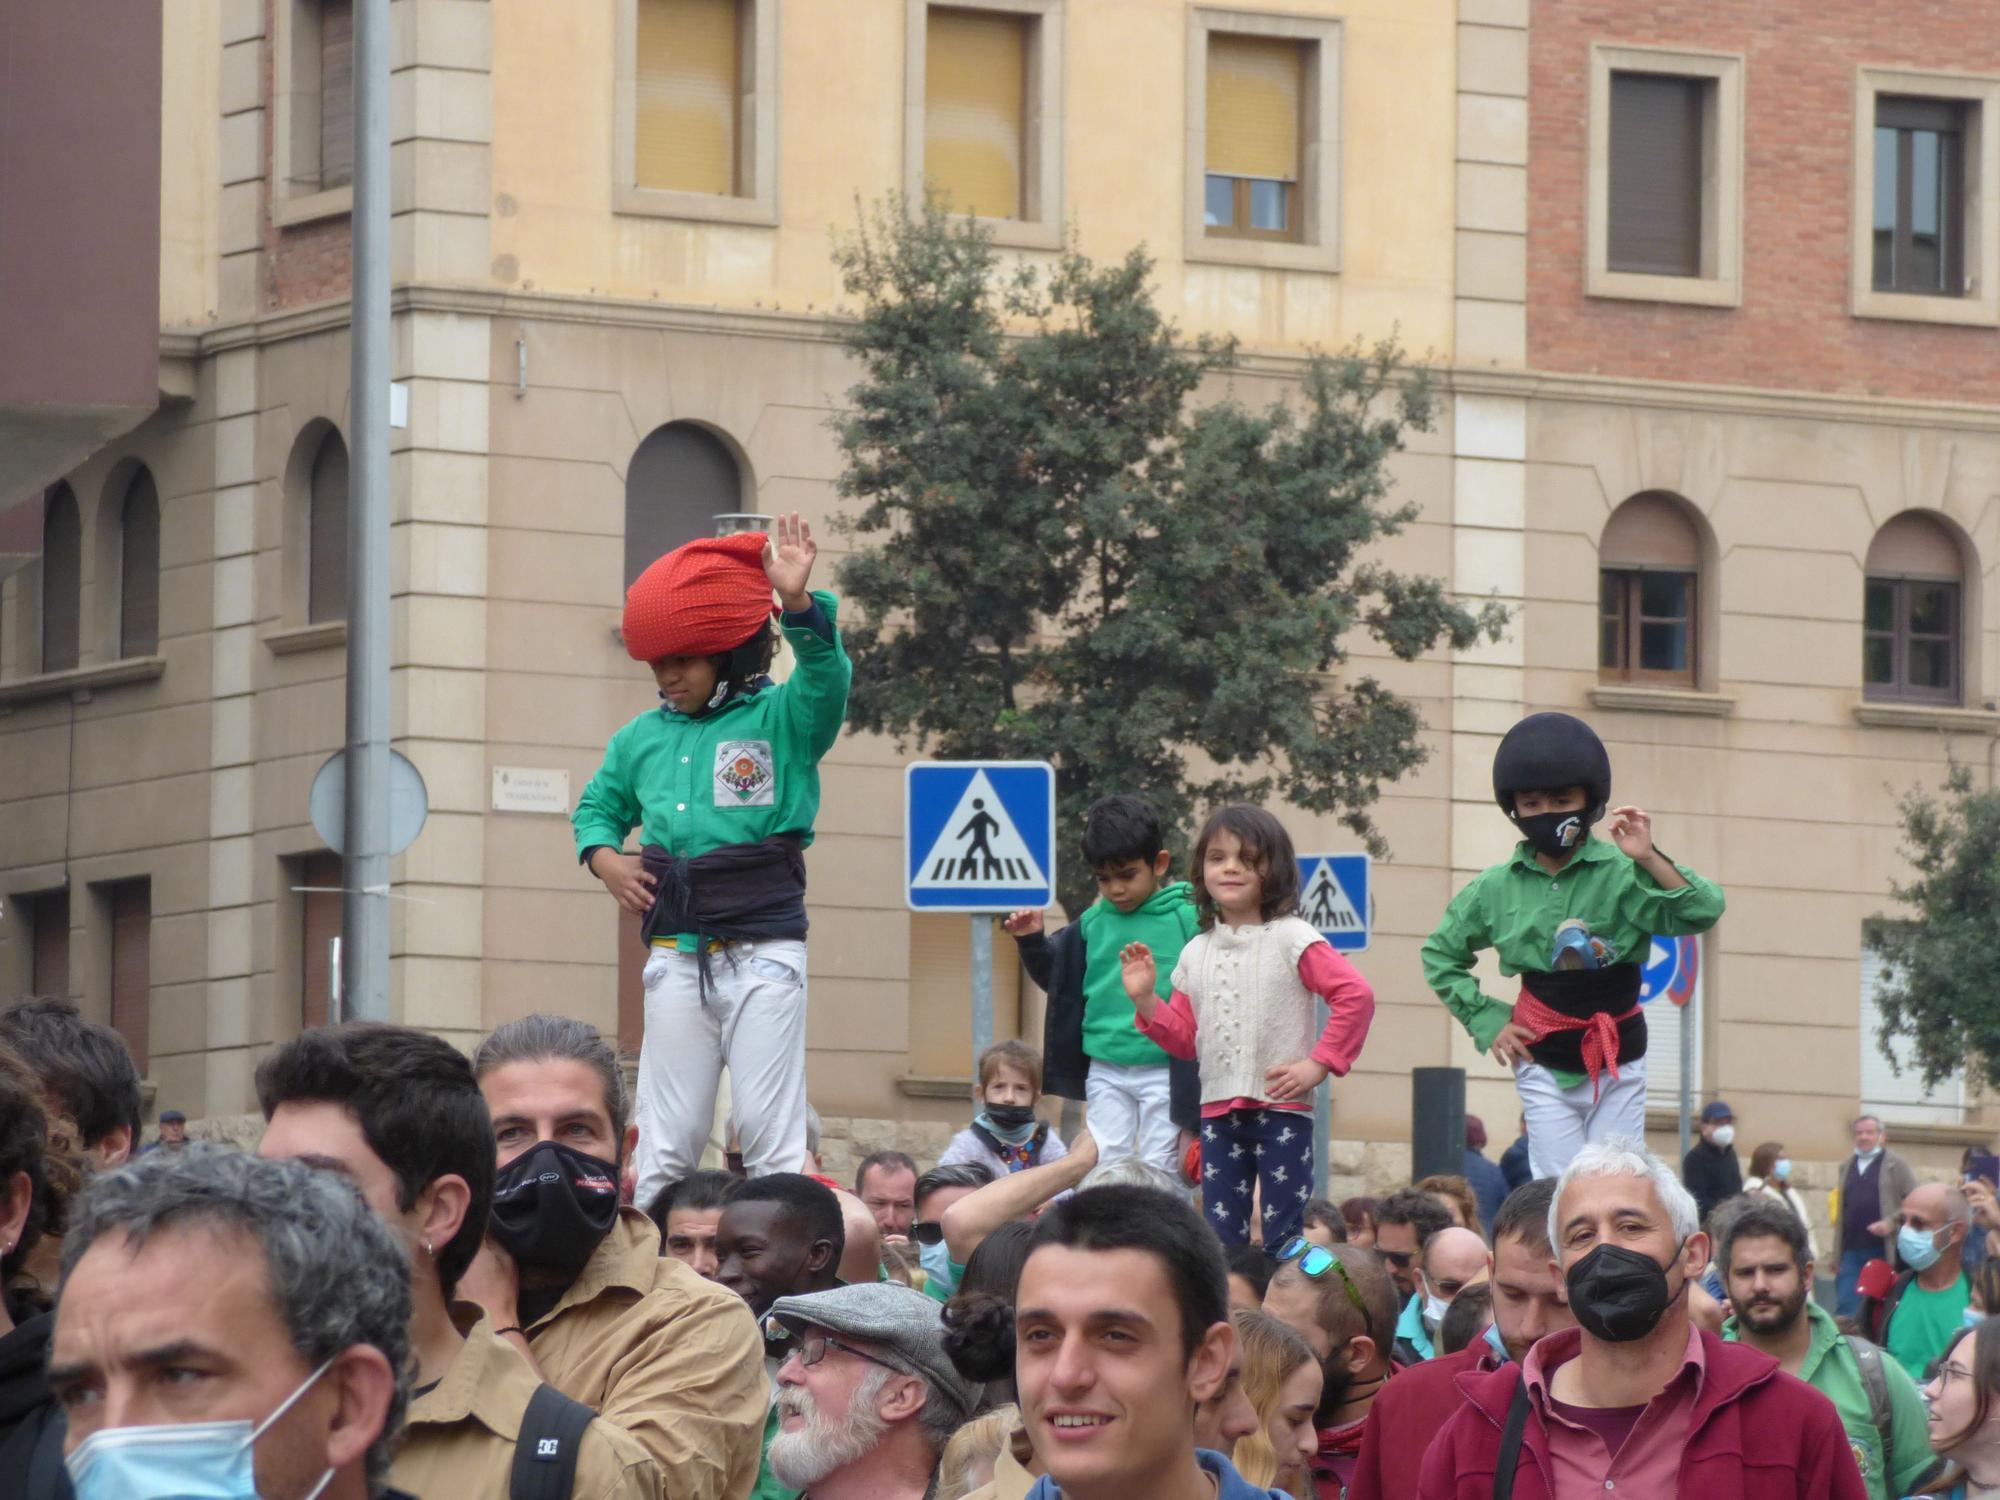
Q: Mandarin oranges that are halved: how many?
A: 0